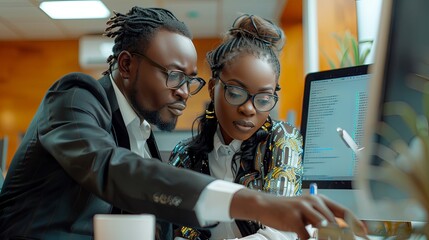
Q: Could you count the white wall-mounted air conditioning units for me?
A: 1